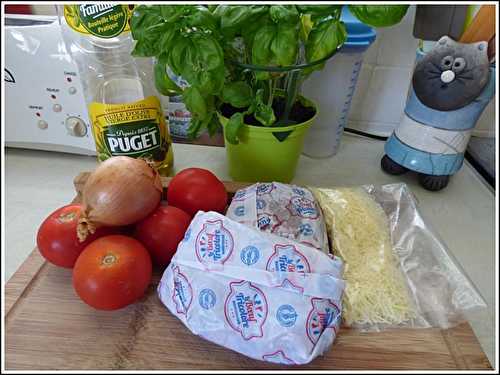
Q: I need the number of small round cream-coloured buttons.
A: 3